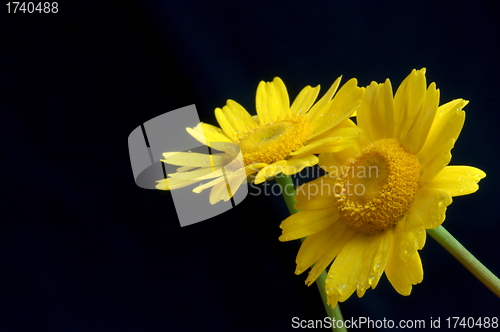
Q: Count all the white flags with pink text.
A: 0